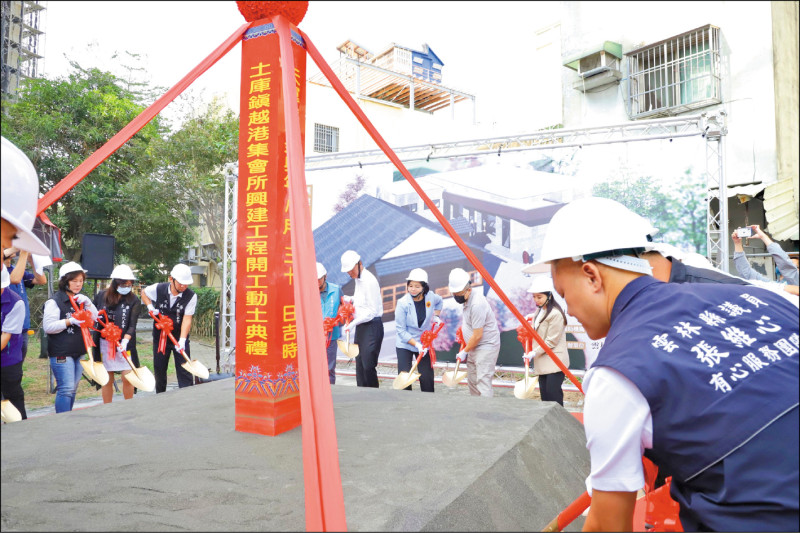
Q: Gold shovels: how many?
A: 8